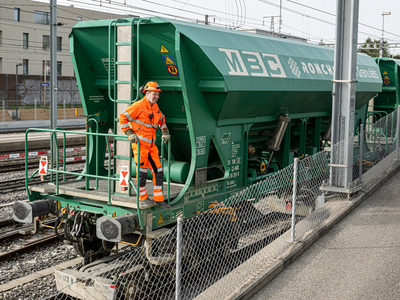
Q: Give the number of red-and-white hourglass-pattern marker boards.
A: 2